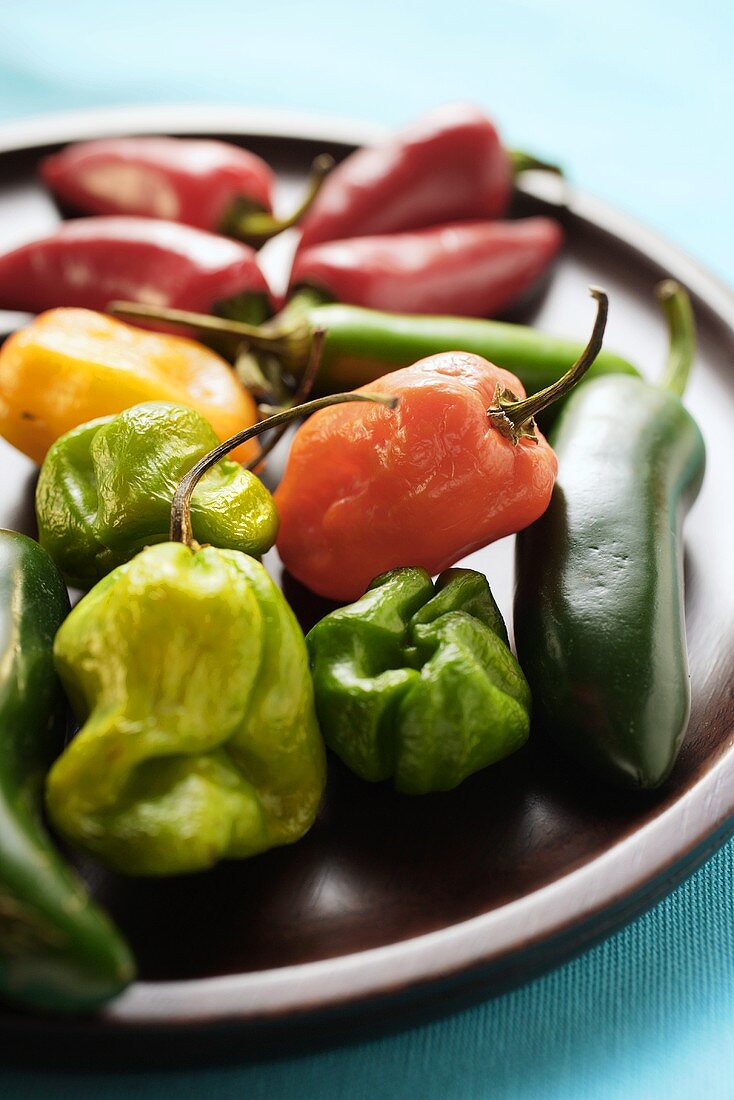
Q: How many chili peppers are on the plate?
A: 12